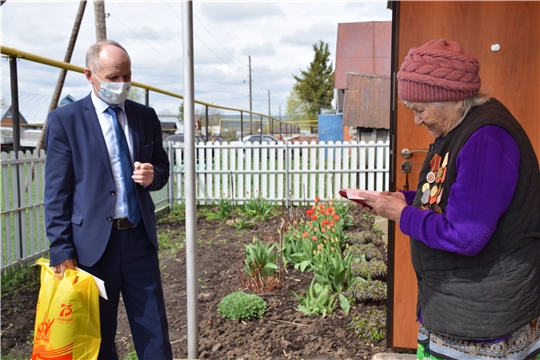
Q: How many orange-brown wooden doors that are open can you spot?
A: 1